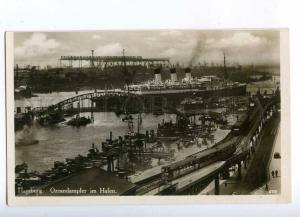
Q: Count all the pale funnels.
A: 3